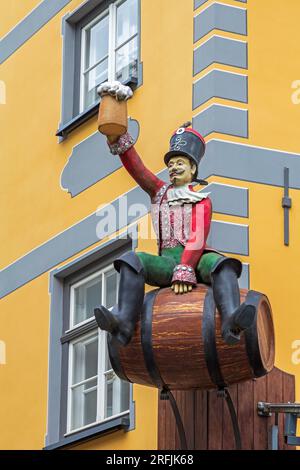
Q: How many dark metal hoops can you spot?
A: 4